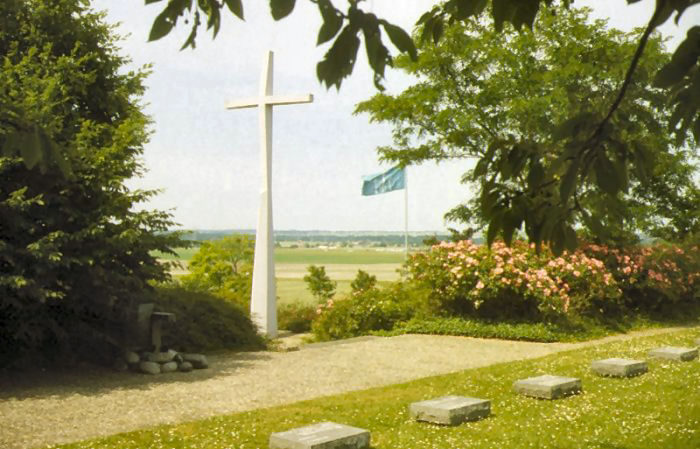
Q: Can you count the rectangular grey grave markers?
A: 5